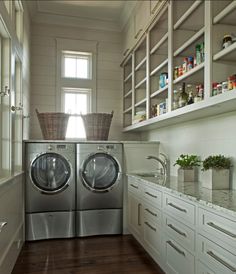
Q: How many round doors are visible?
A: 2